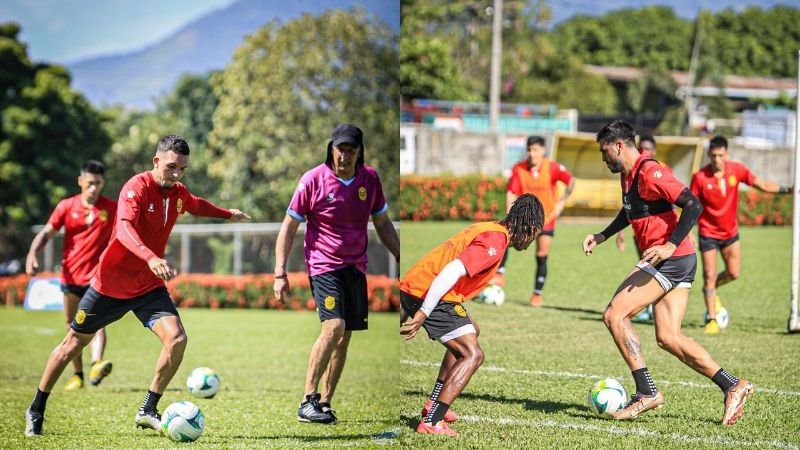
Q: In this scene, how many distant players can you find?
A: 4